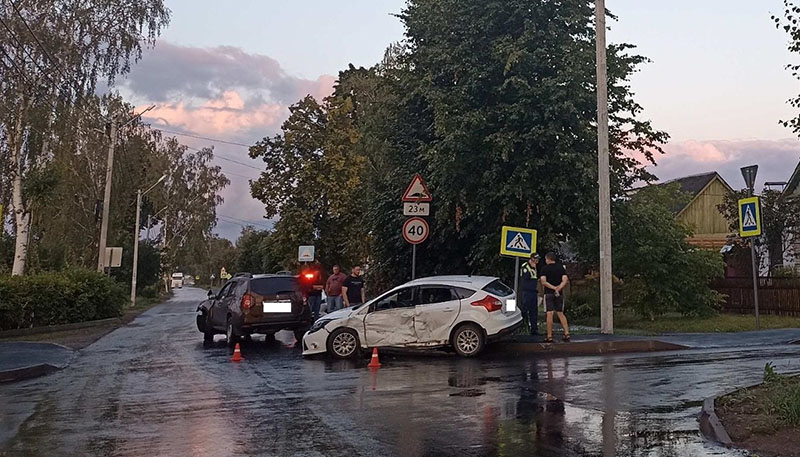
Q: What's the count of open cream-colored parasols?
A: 0